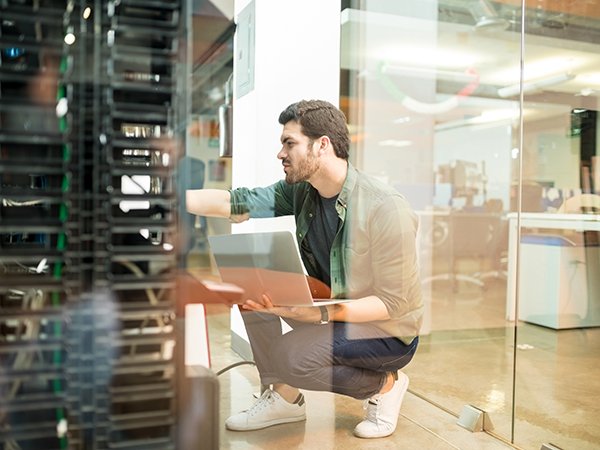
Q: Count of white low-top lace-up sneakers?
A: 2